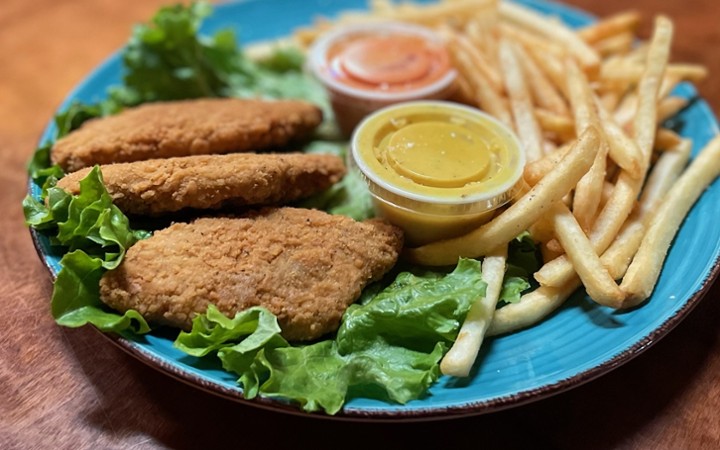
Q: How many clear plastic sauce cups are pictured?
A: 2